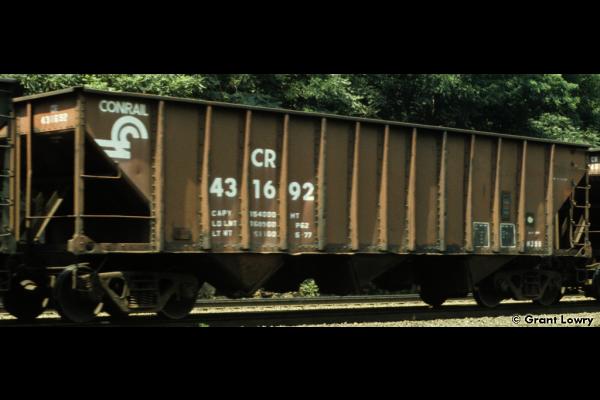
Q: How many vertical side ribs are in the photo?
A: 13